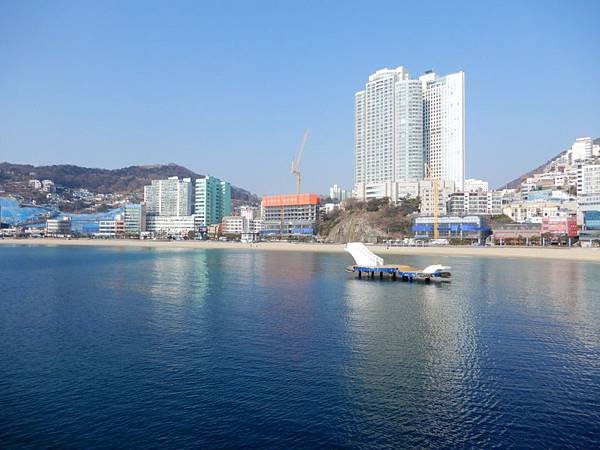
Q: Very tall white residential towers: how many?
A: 2